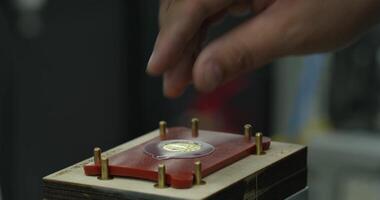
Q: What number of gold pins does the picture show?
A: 8